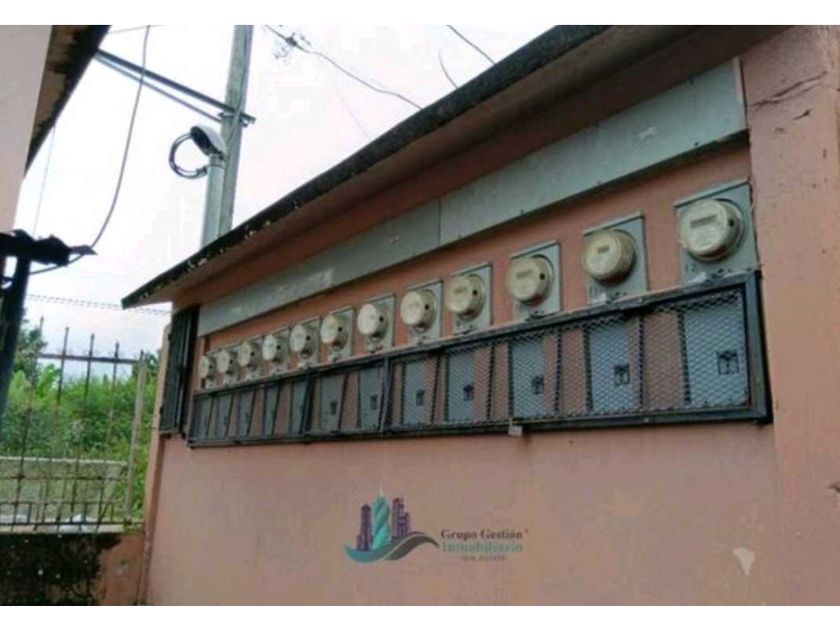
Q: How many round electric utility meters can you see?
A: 12